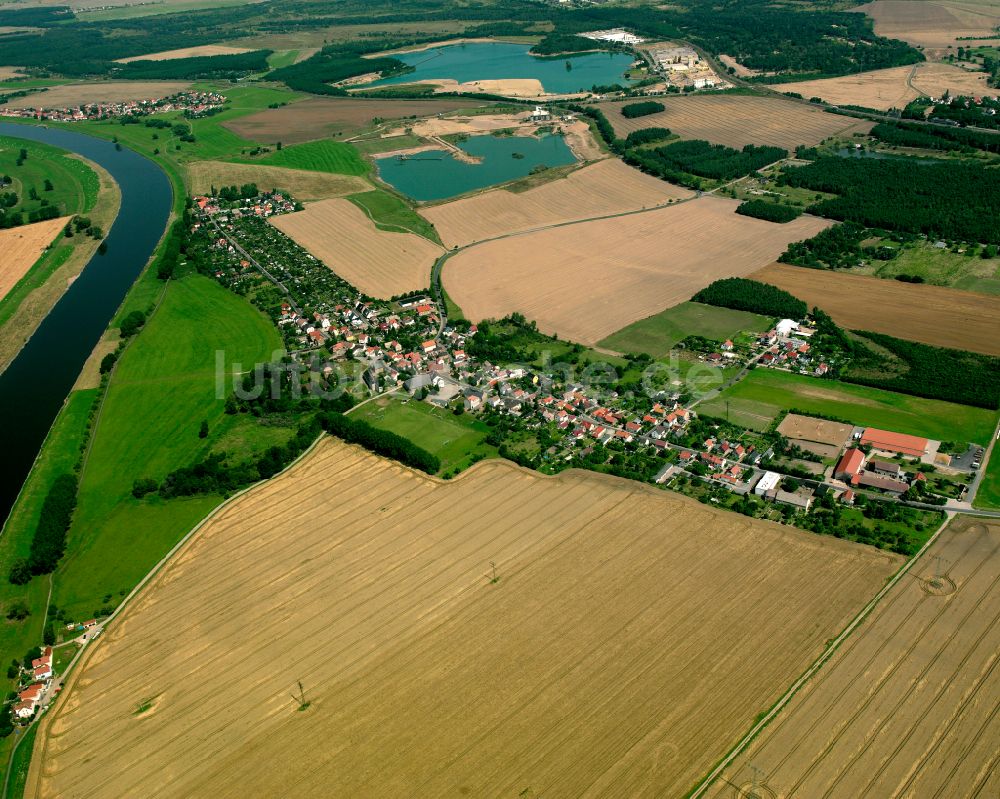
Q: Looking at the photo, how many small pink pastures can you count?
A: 0